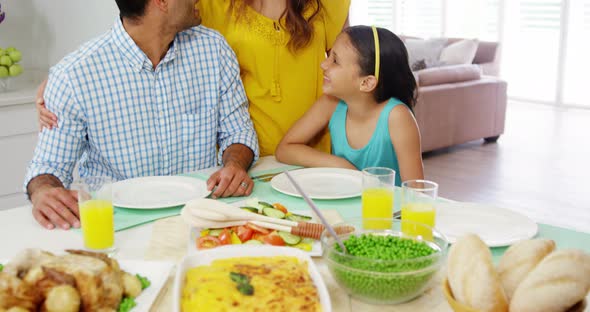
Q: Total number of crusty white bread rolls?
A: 3